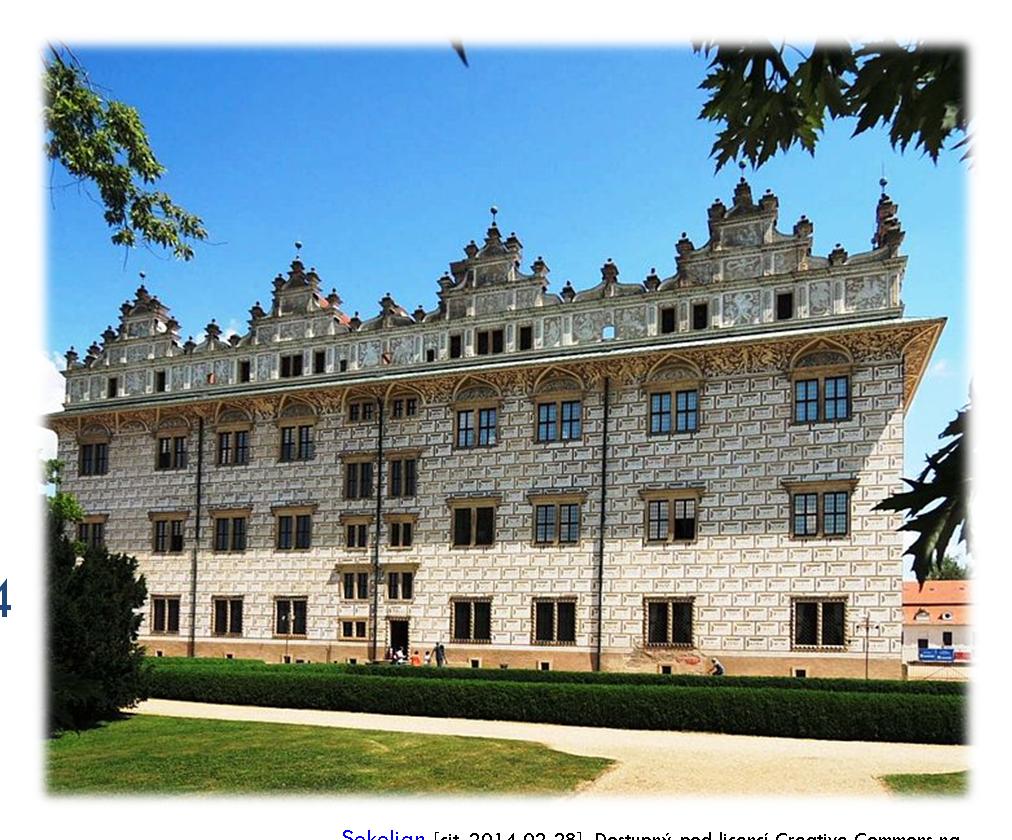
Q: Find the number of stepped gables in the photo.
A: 4